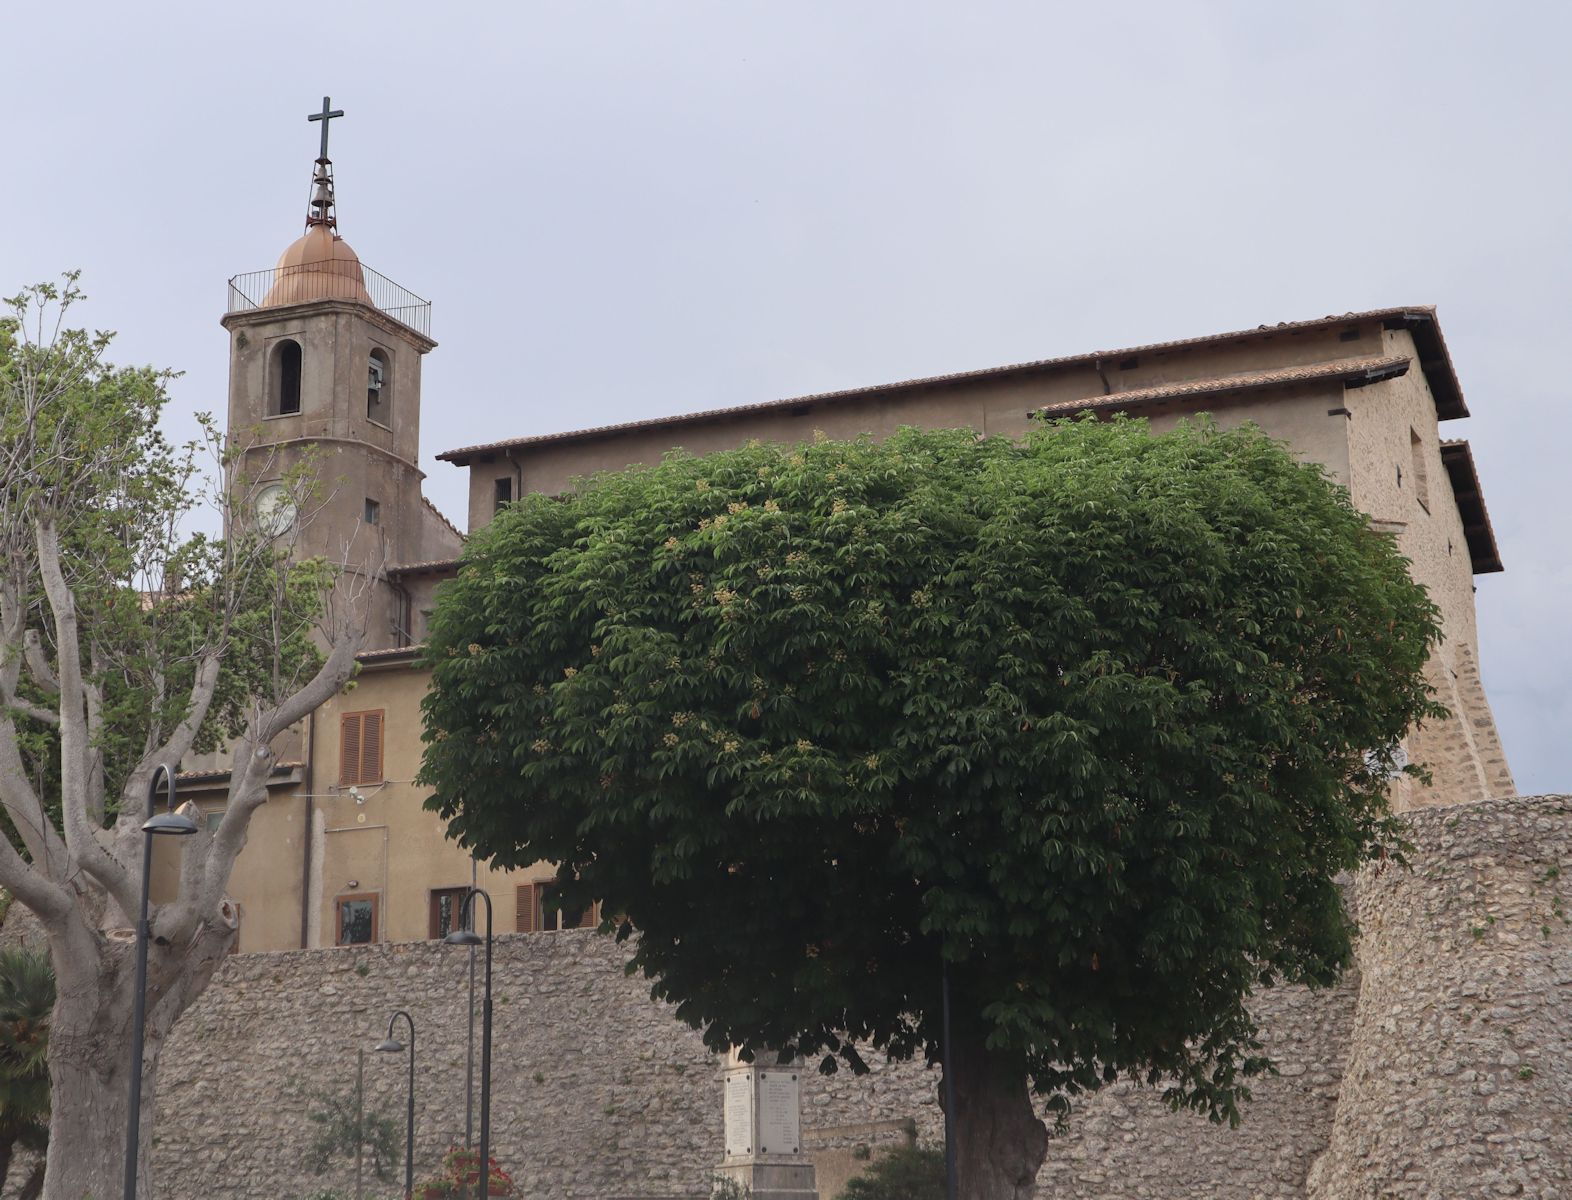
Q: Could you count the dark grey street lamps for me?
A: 3